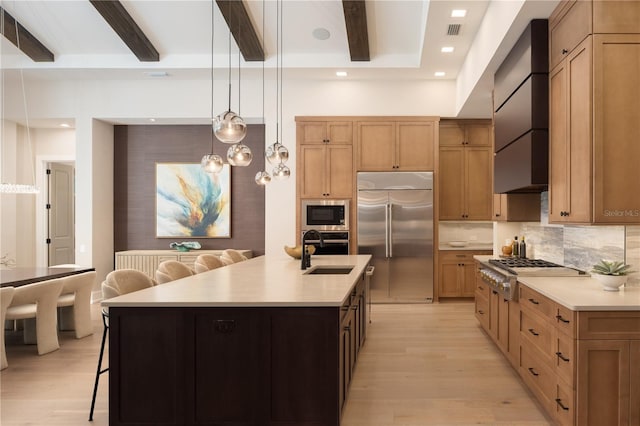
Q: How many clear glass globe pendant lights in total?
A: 6